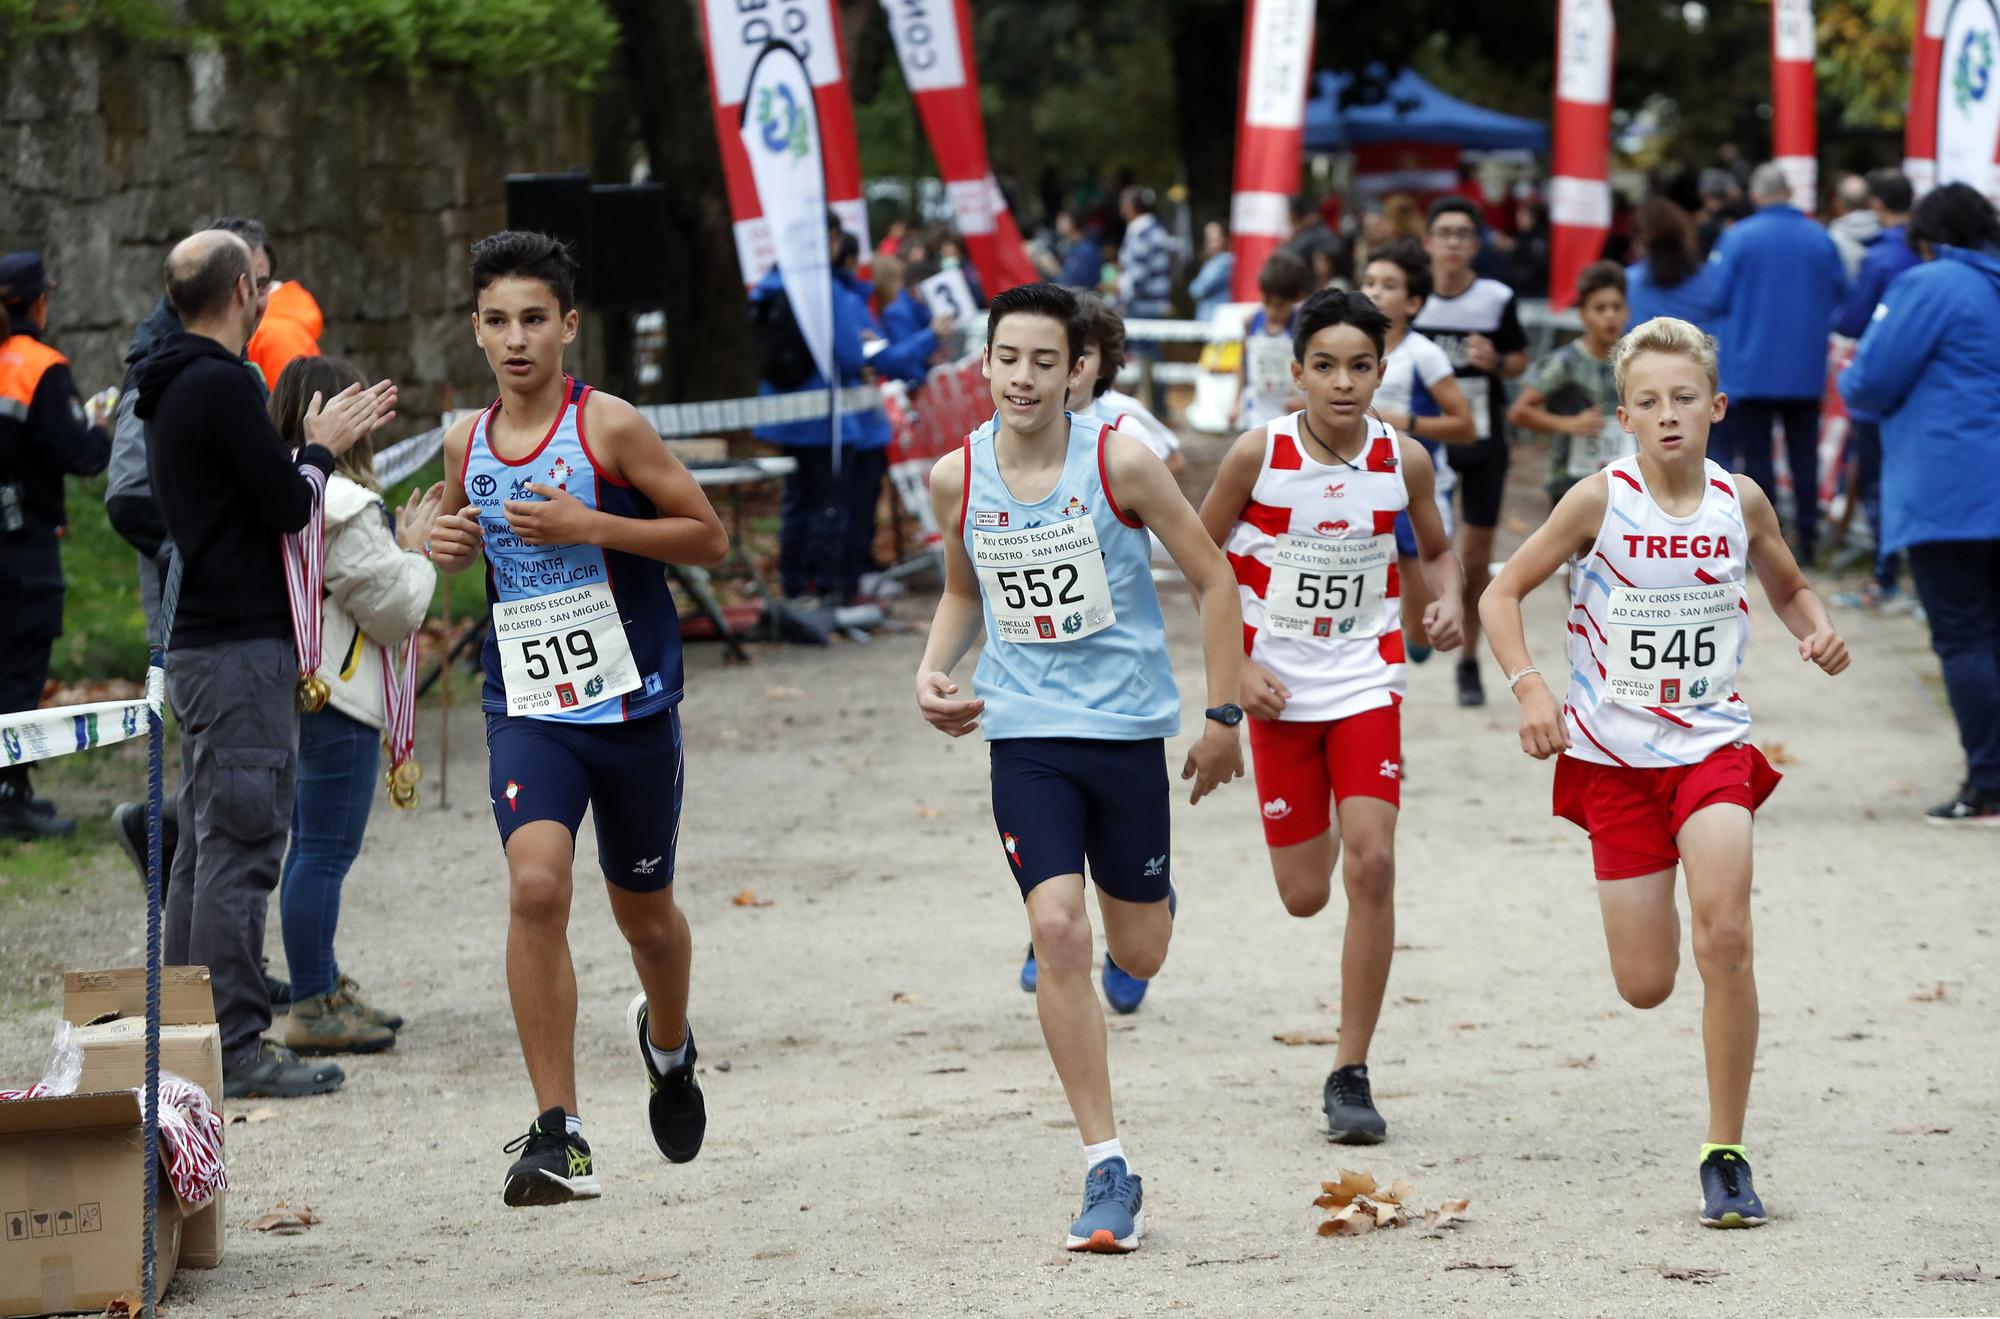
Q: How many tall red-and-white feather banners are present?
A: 6